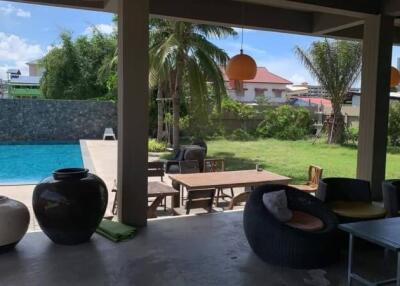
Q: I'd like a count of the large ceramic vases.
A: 2